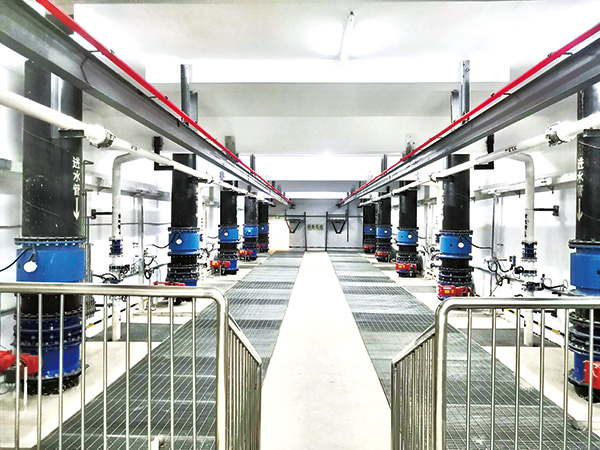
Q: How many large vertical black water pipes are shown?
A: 10